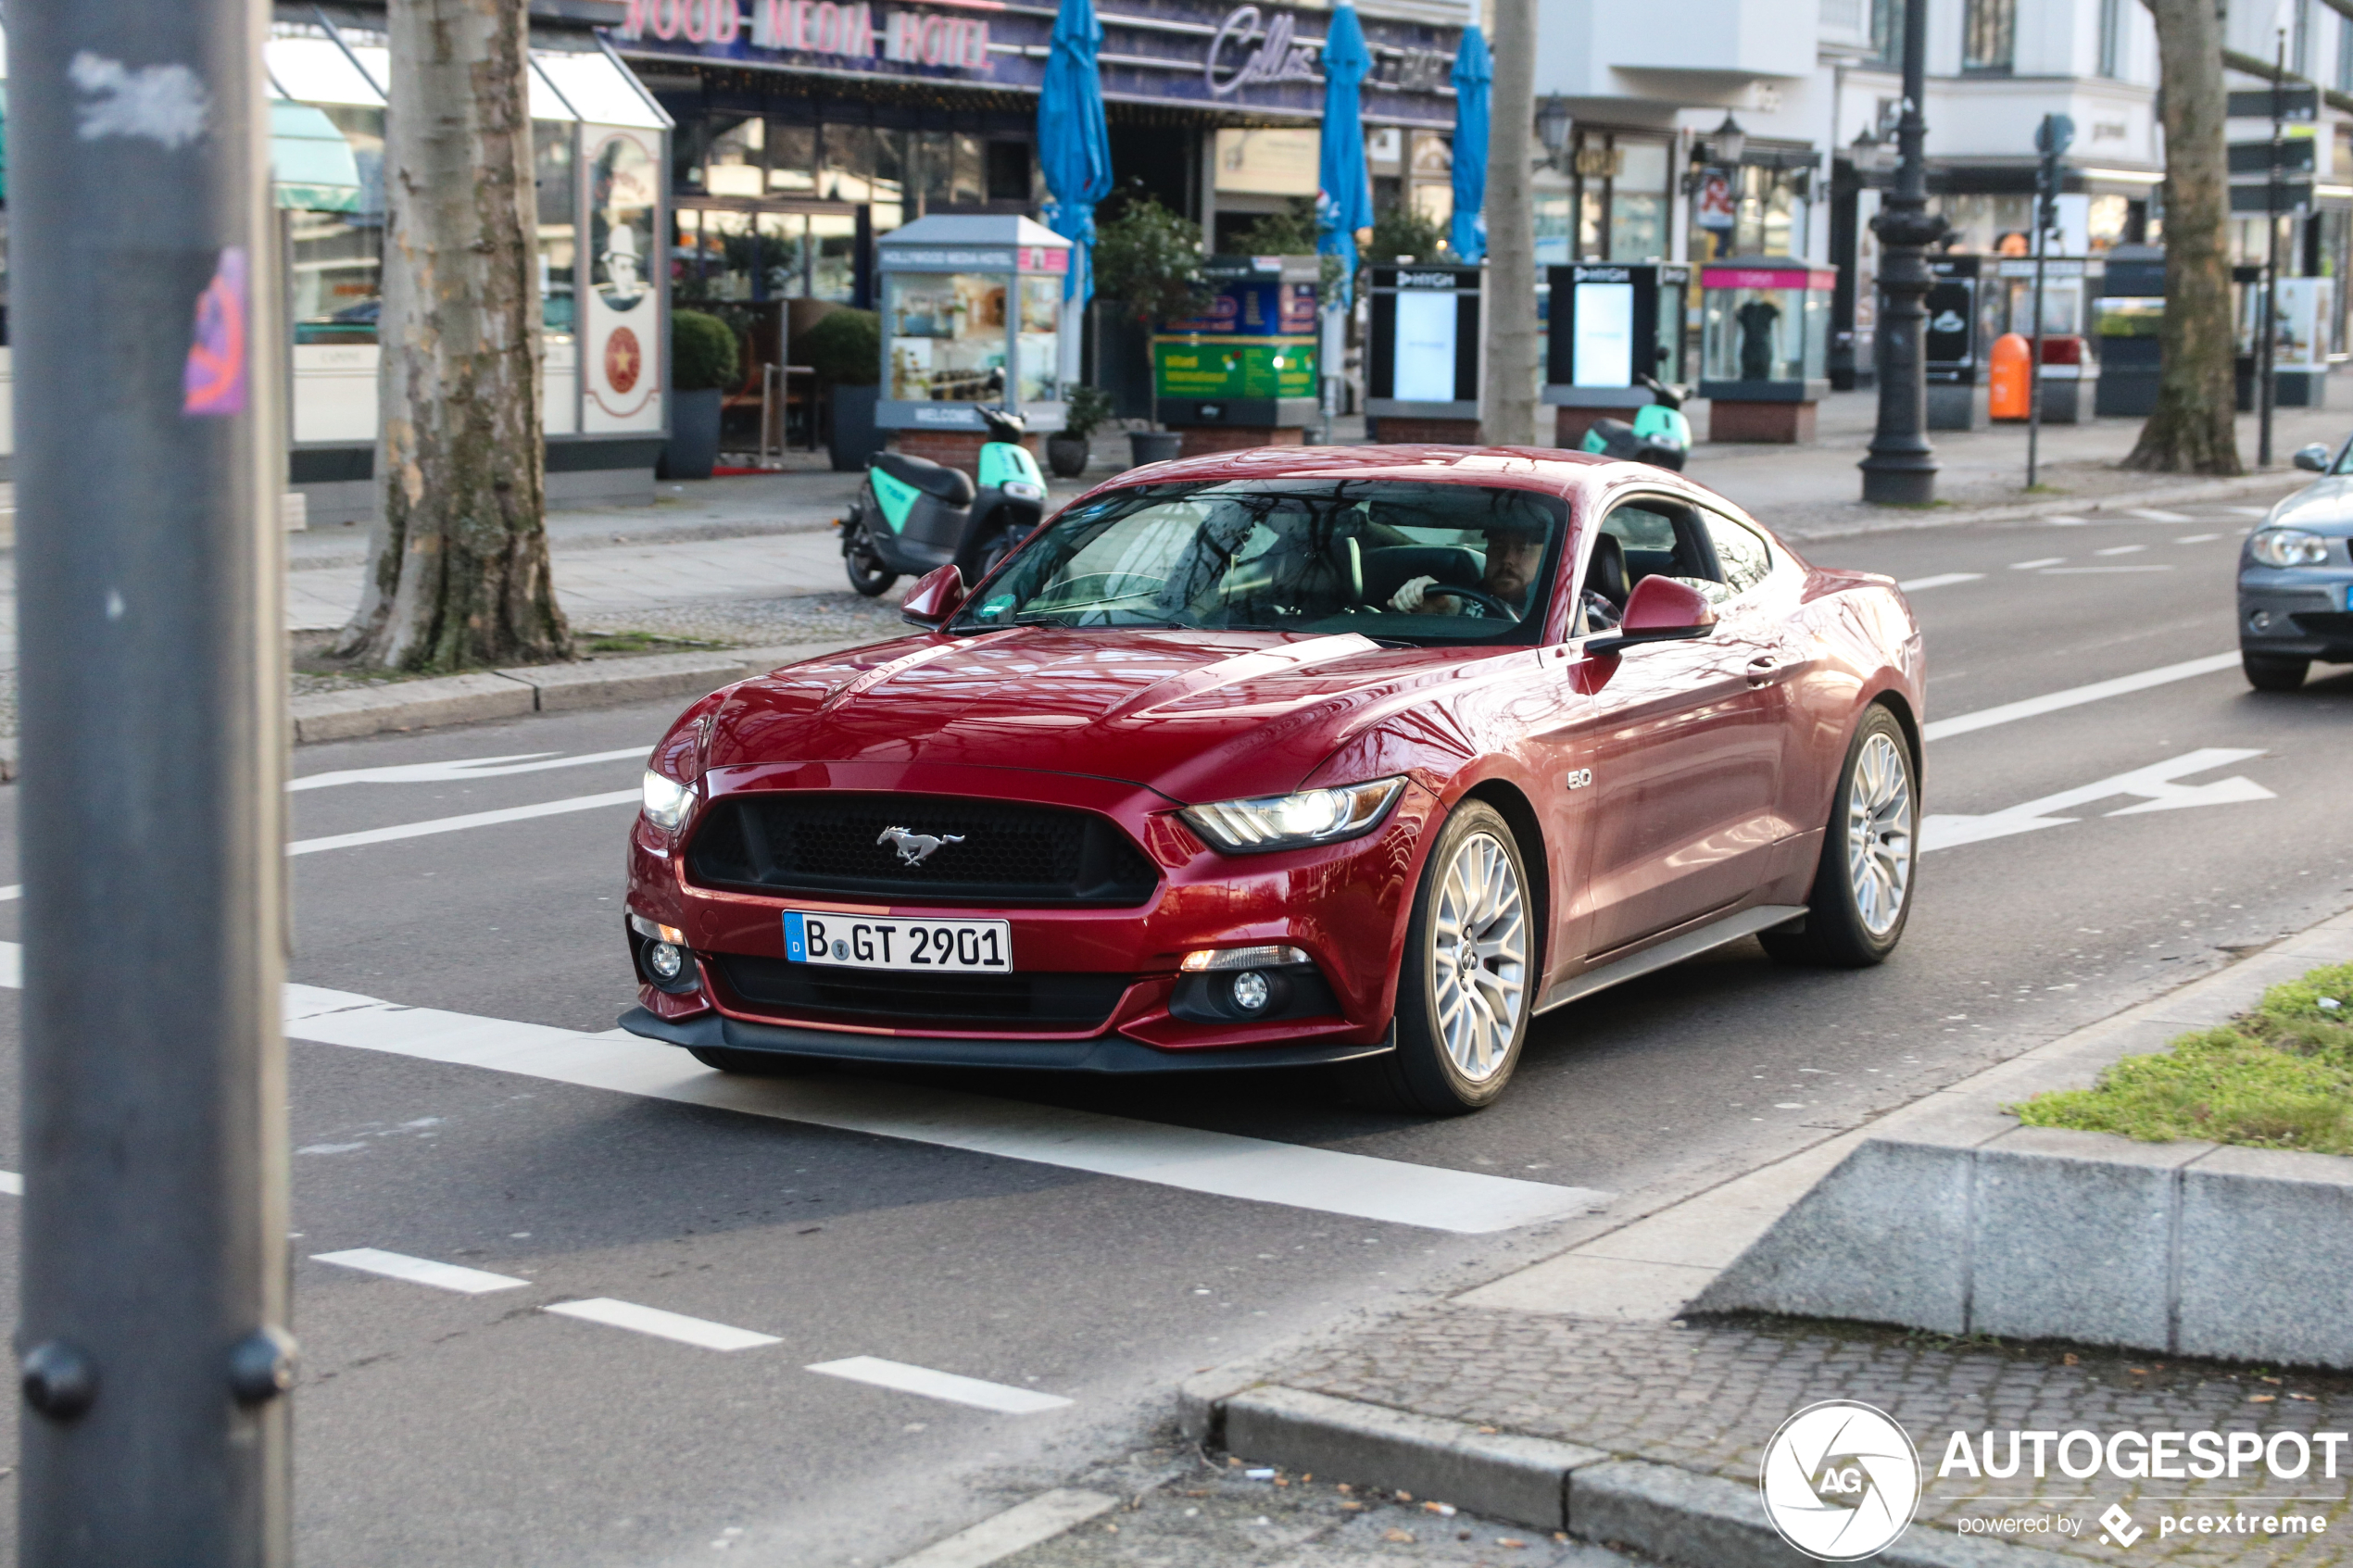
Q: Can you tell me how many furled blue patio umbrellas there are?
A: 3